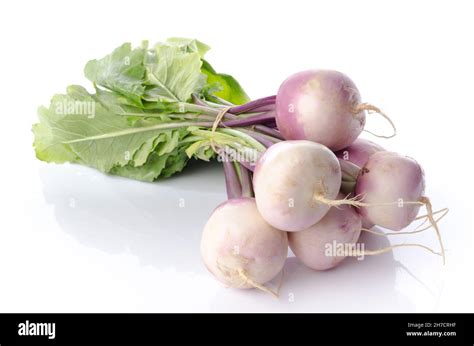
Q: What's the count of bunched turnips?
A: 6